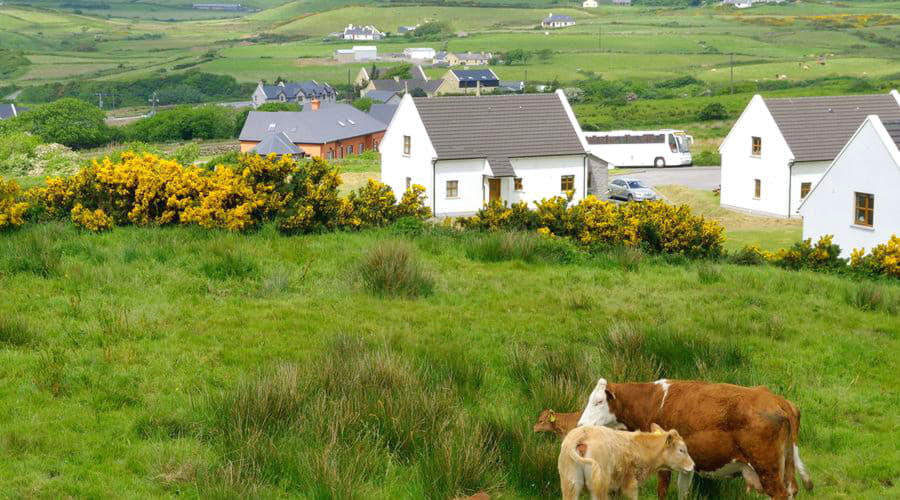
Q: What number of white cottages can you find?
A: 3